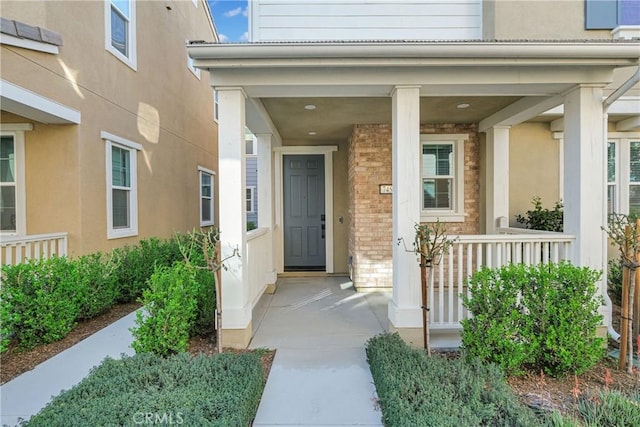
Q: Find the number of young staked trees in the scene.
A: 3